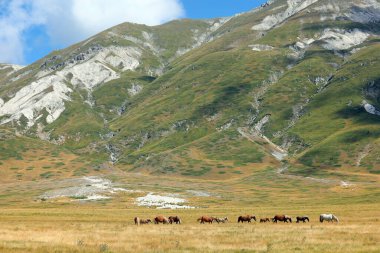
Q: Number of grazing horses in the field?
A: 11